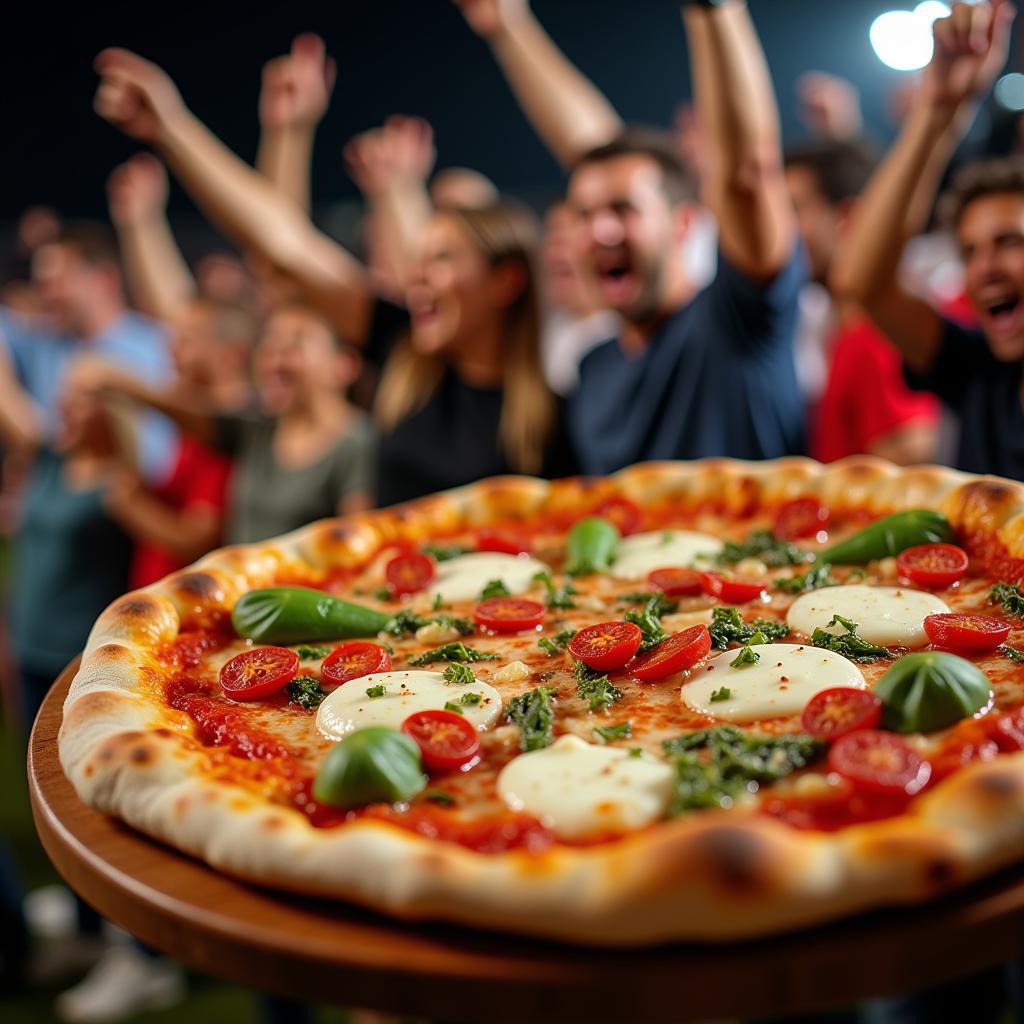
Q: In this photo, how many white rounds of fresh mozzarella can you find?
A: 6